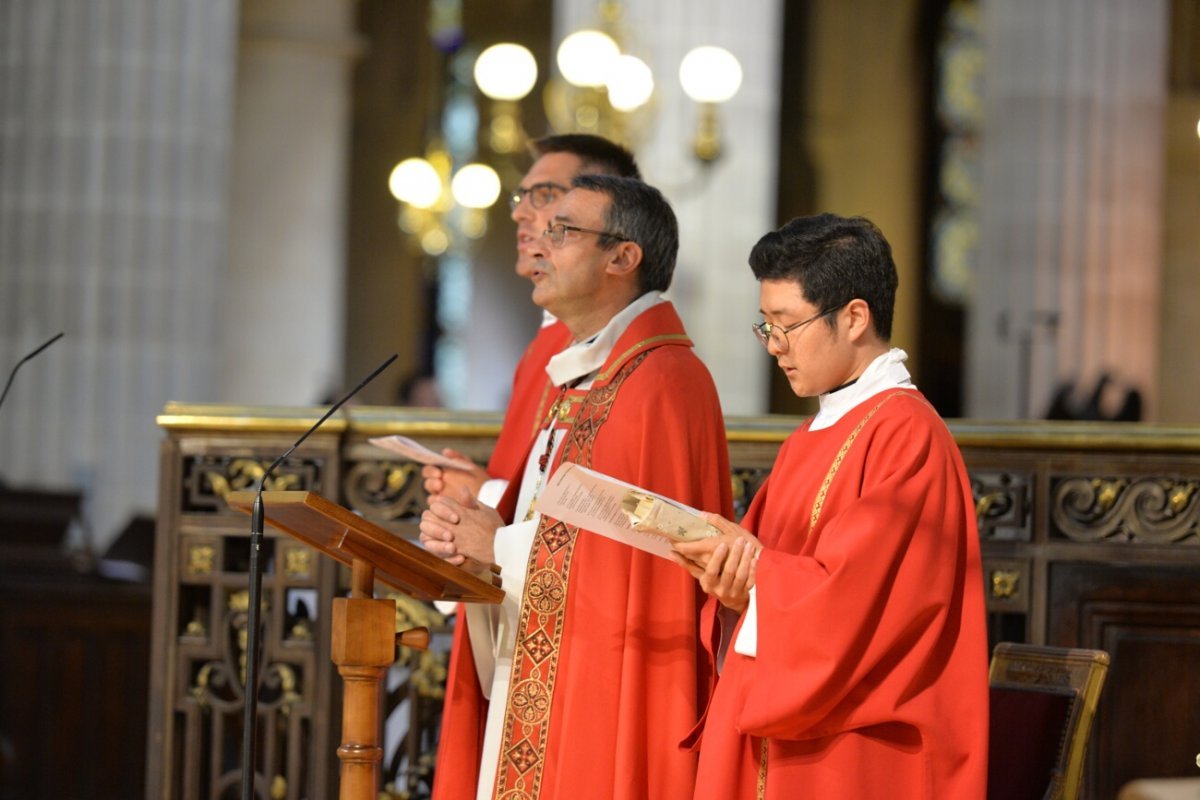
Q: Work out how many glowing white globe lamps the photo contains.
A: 6